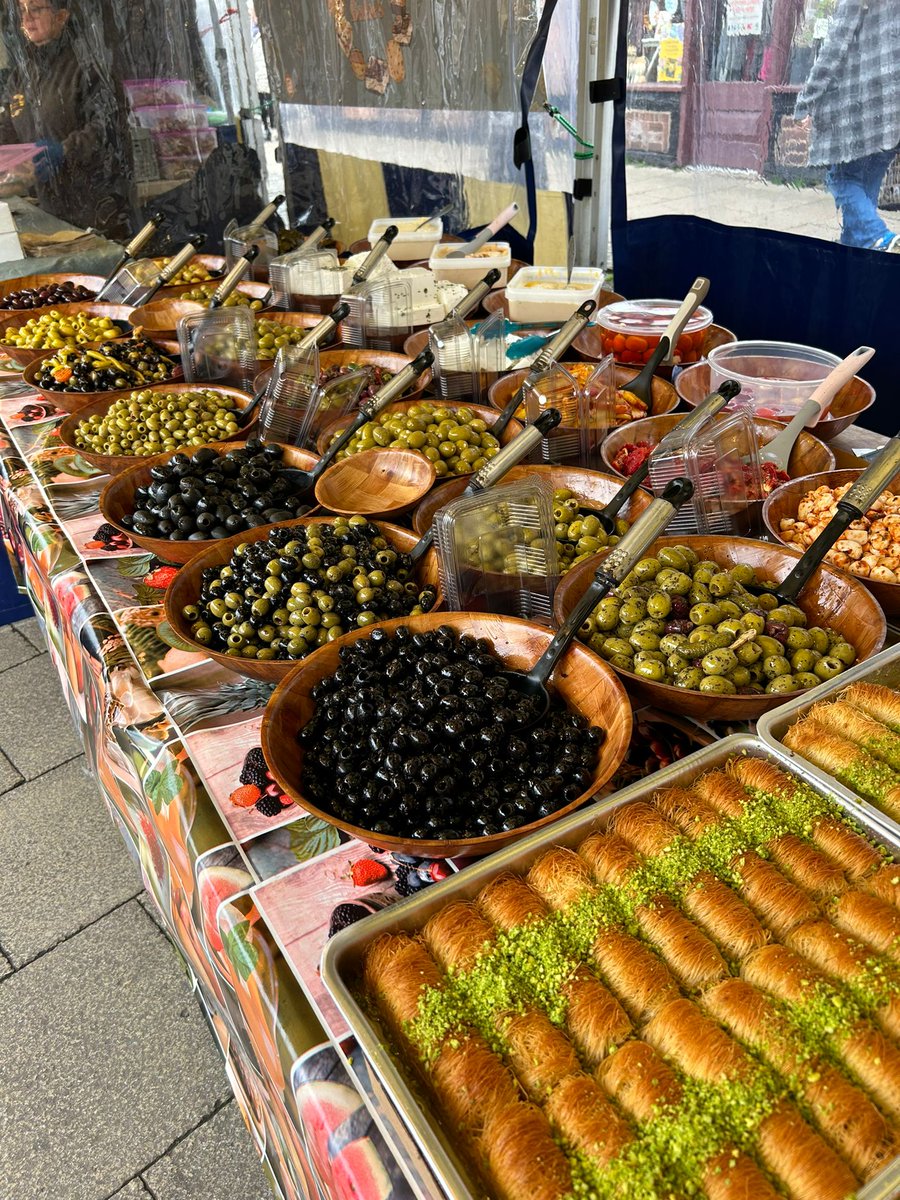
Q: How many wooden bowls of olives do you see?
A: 14